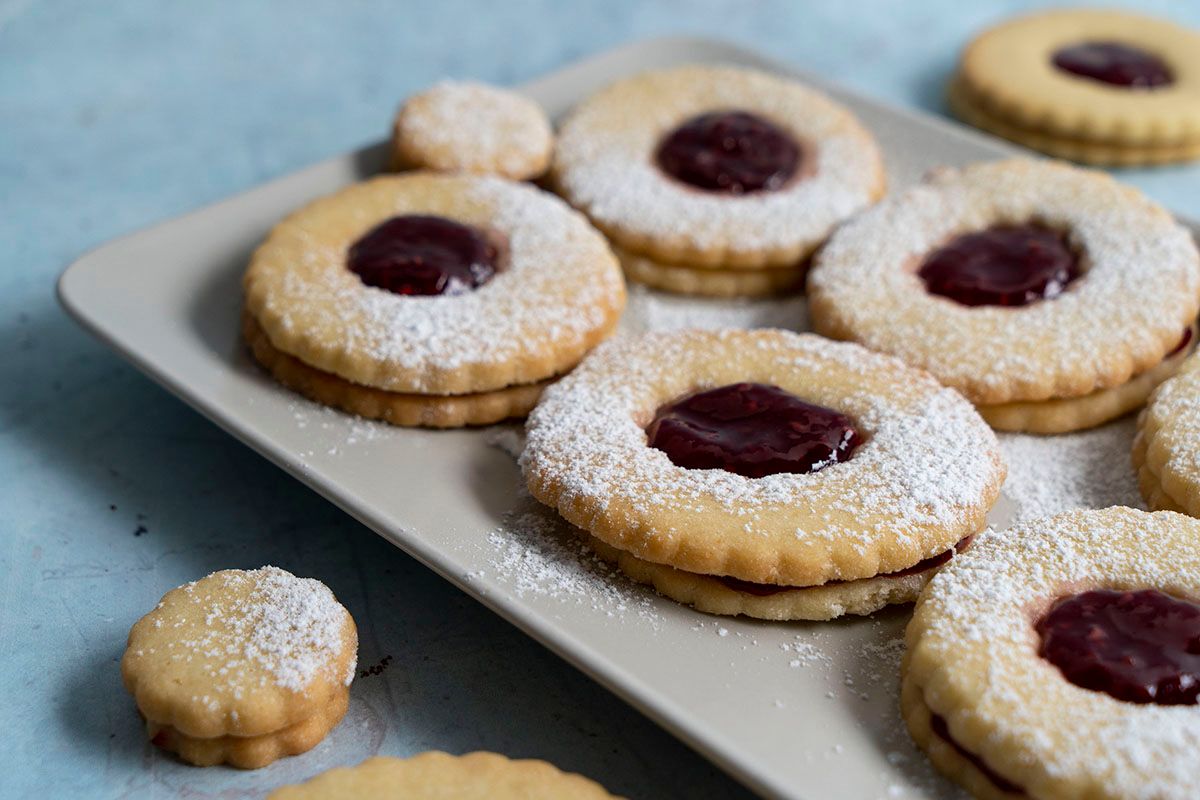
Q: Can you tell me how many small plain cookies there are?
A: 2